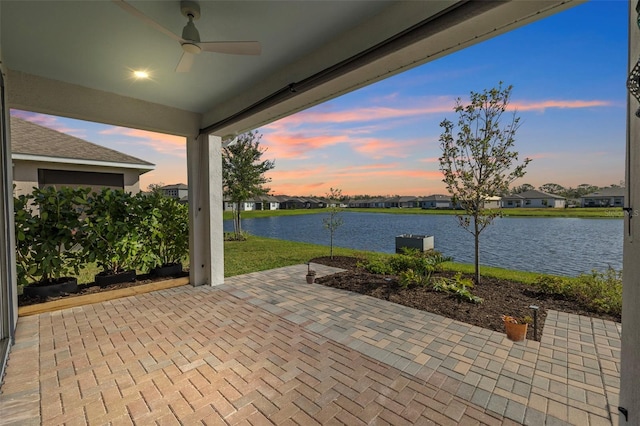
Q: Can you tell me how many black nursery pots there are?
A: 3